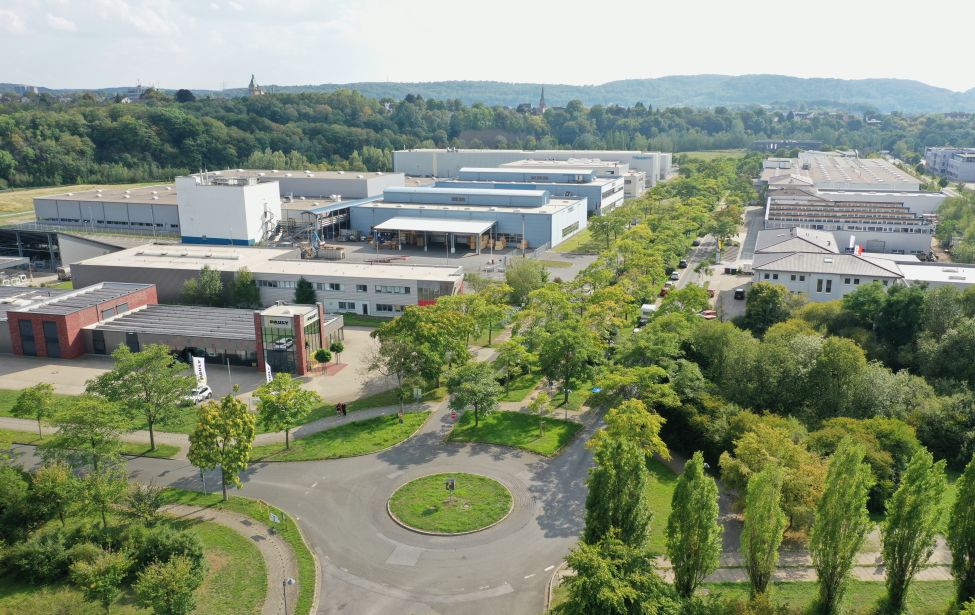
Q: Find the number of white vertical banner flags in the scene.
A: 2